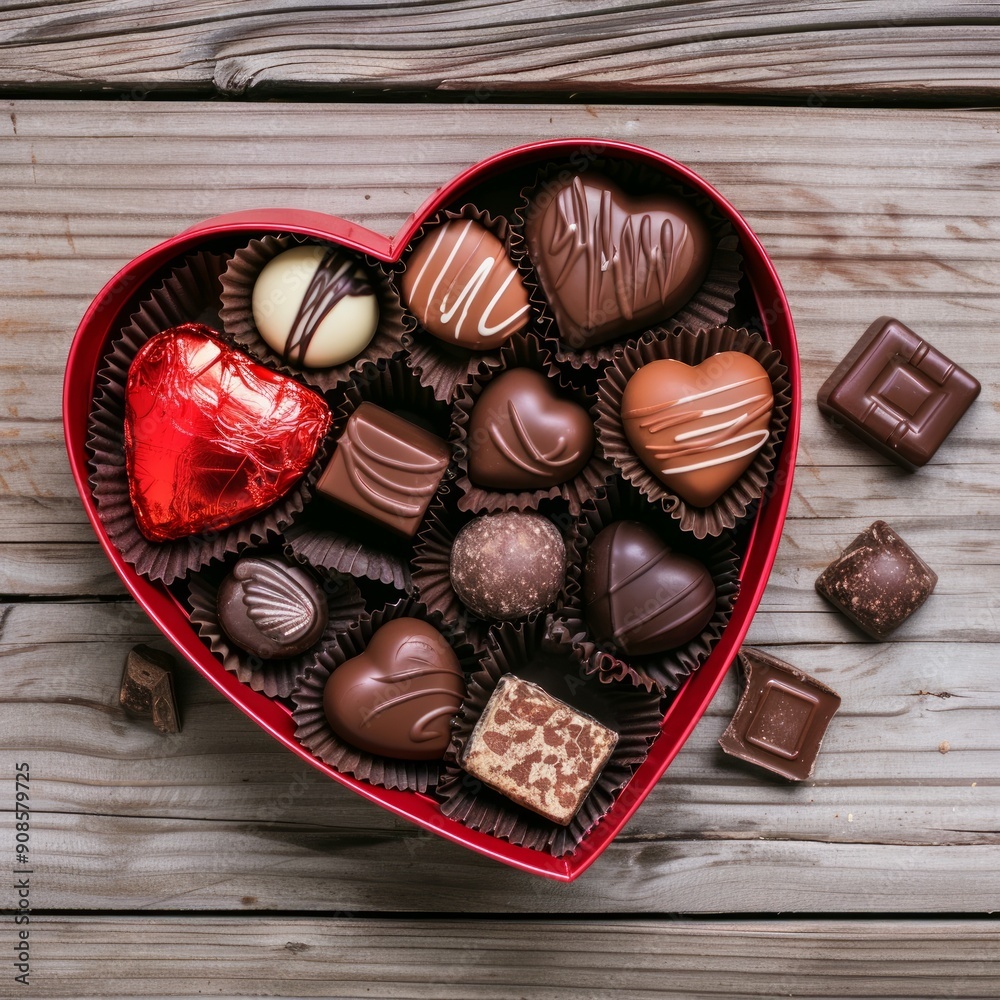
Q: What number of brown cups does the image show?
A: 12